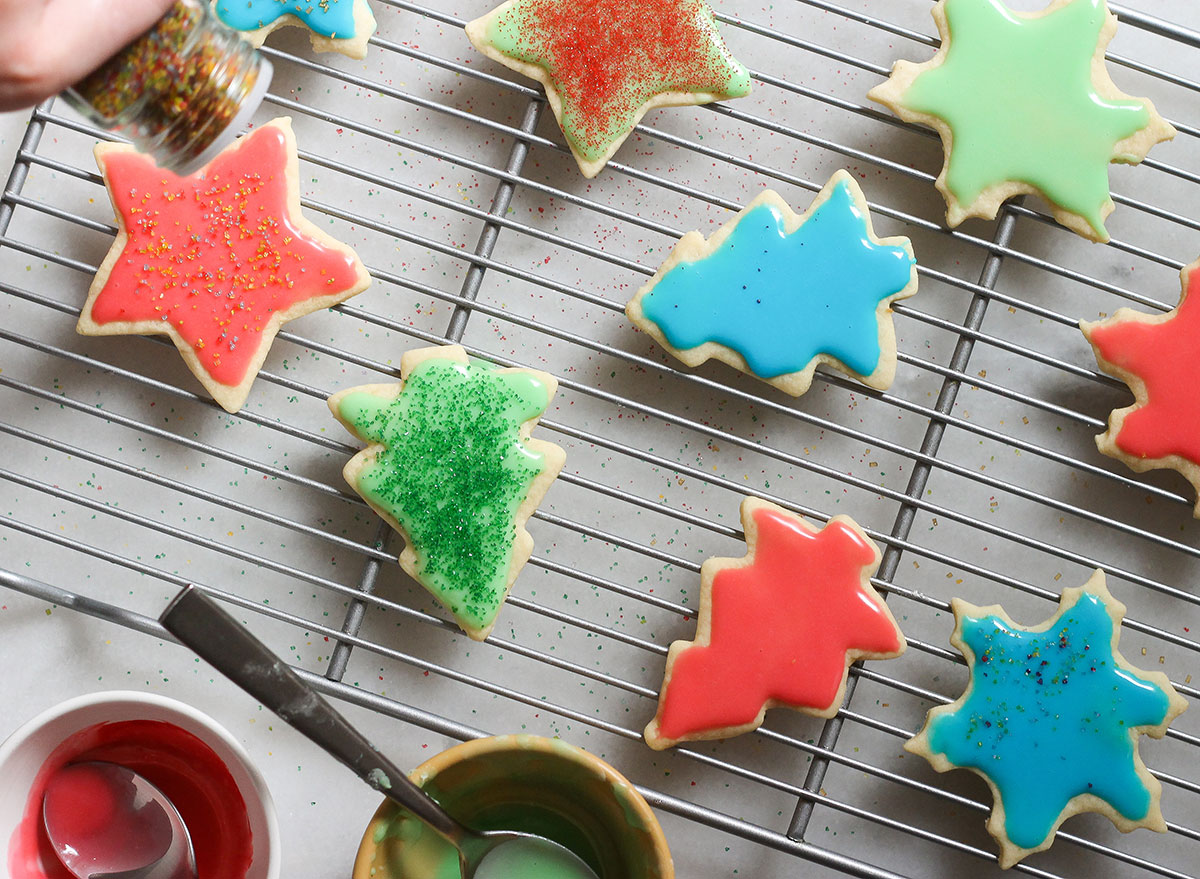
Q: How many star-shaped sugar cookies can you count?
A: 2